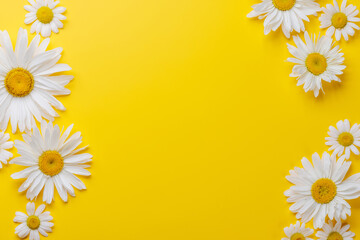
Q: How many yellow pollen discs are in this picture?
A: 11